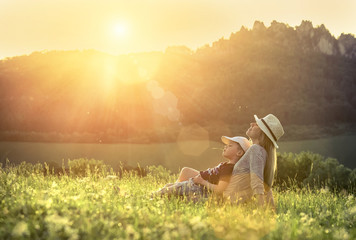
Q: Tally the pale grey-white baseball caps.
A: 1